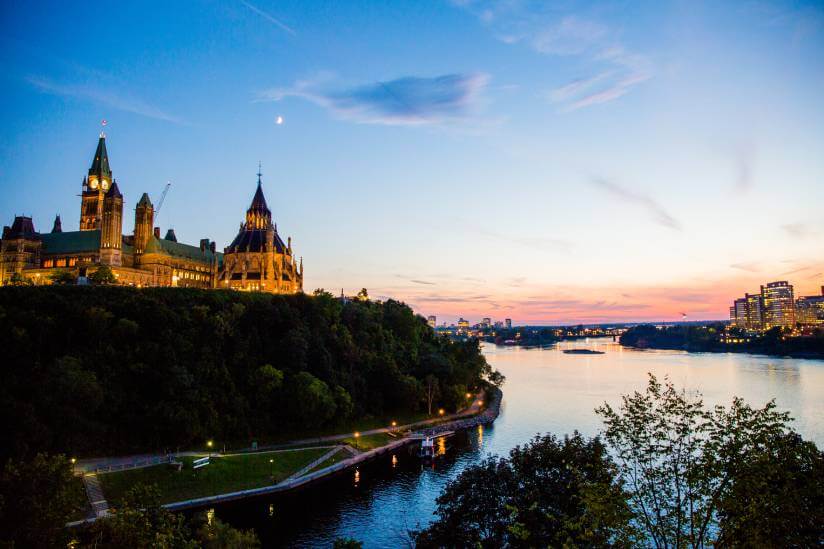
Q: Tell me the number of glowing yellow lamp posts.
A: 8